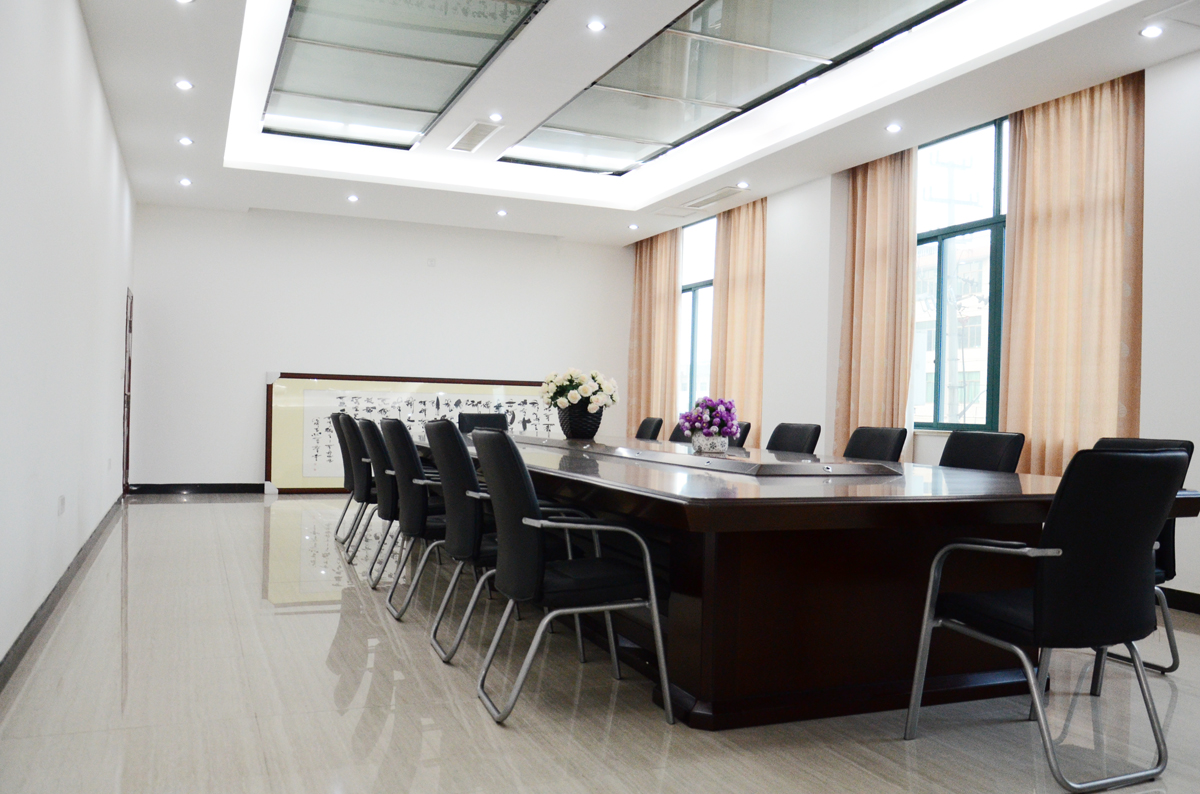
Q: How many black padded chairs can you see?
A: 15